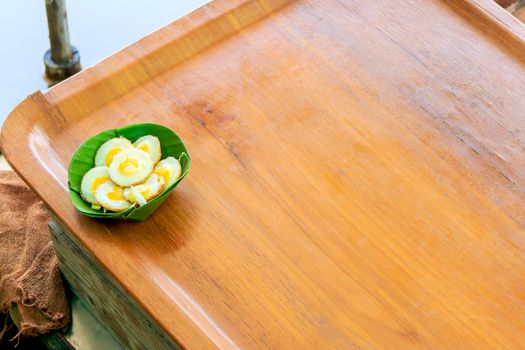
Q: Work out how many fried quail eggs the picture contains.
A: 7